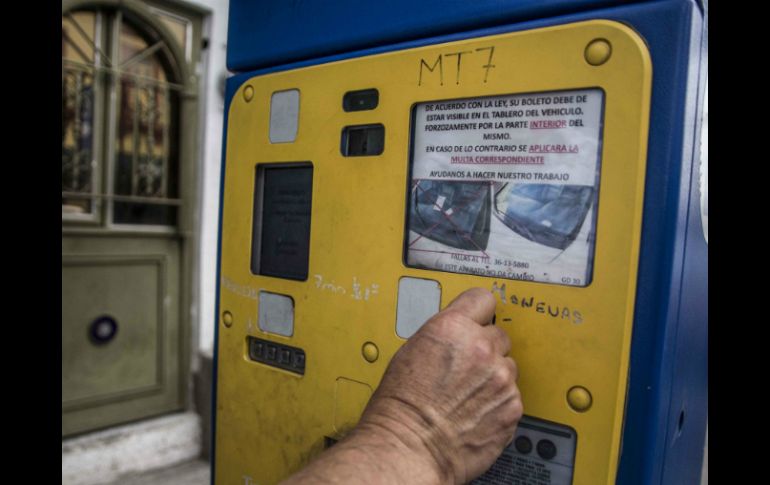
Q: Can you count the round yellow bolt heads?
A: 5